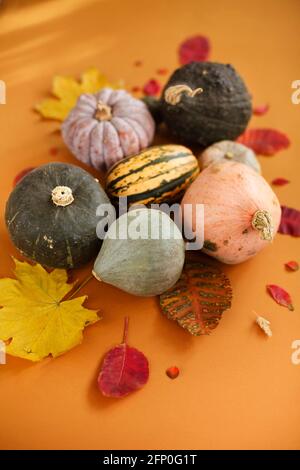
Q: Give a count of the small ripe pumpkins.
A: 7